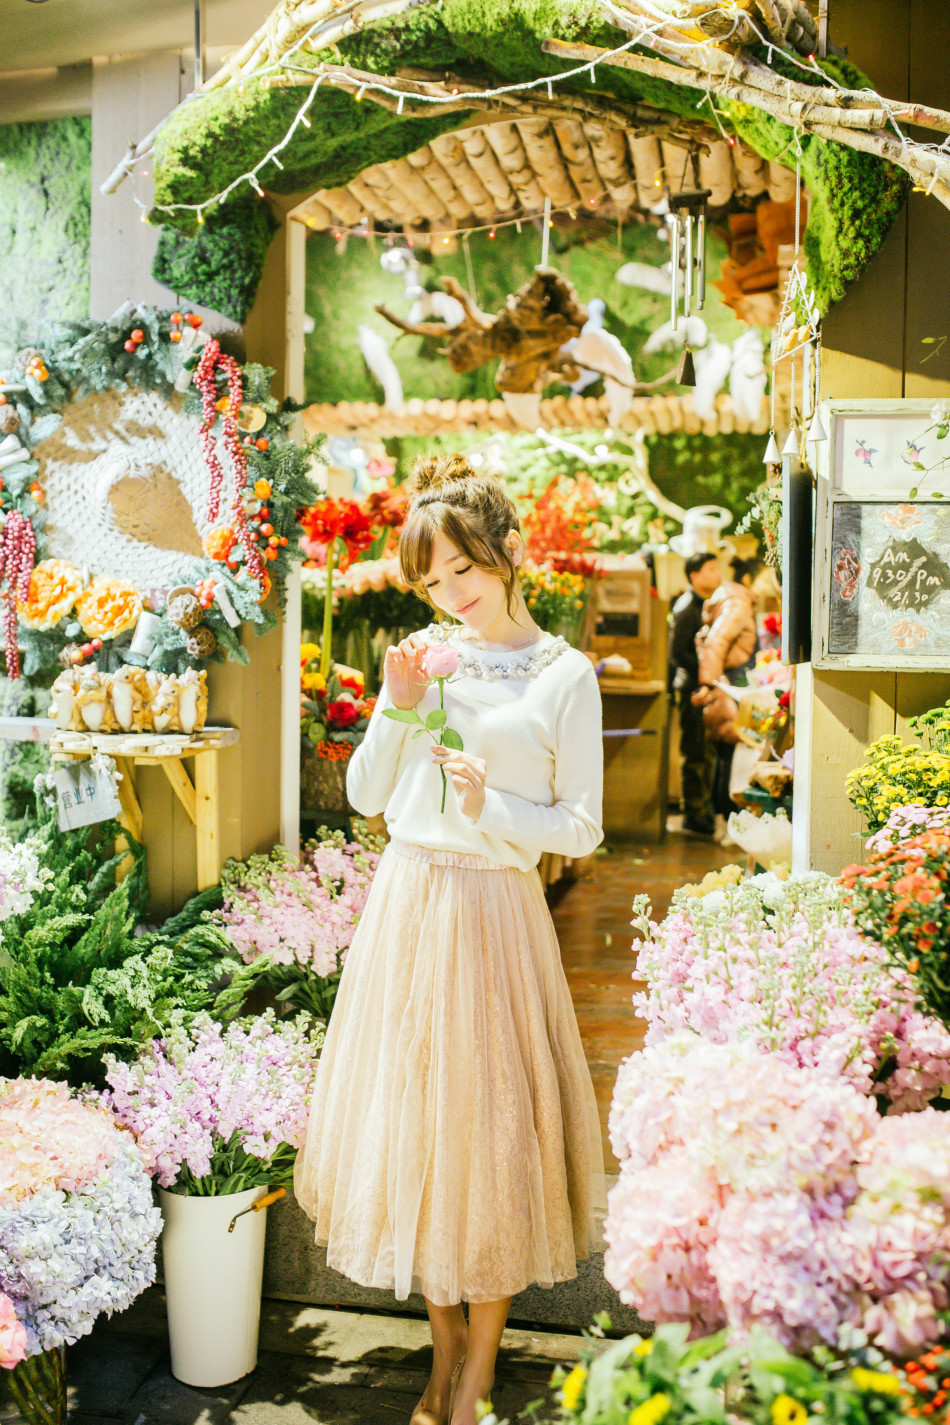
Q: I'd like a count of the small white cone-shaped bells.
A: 3